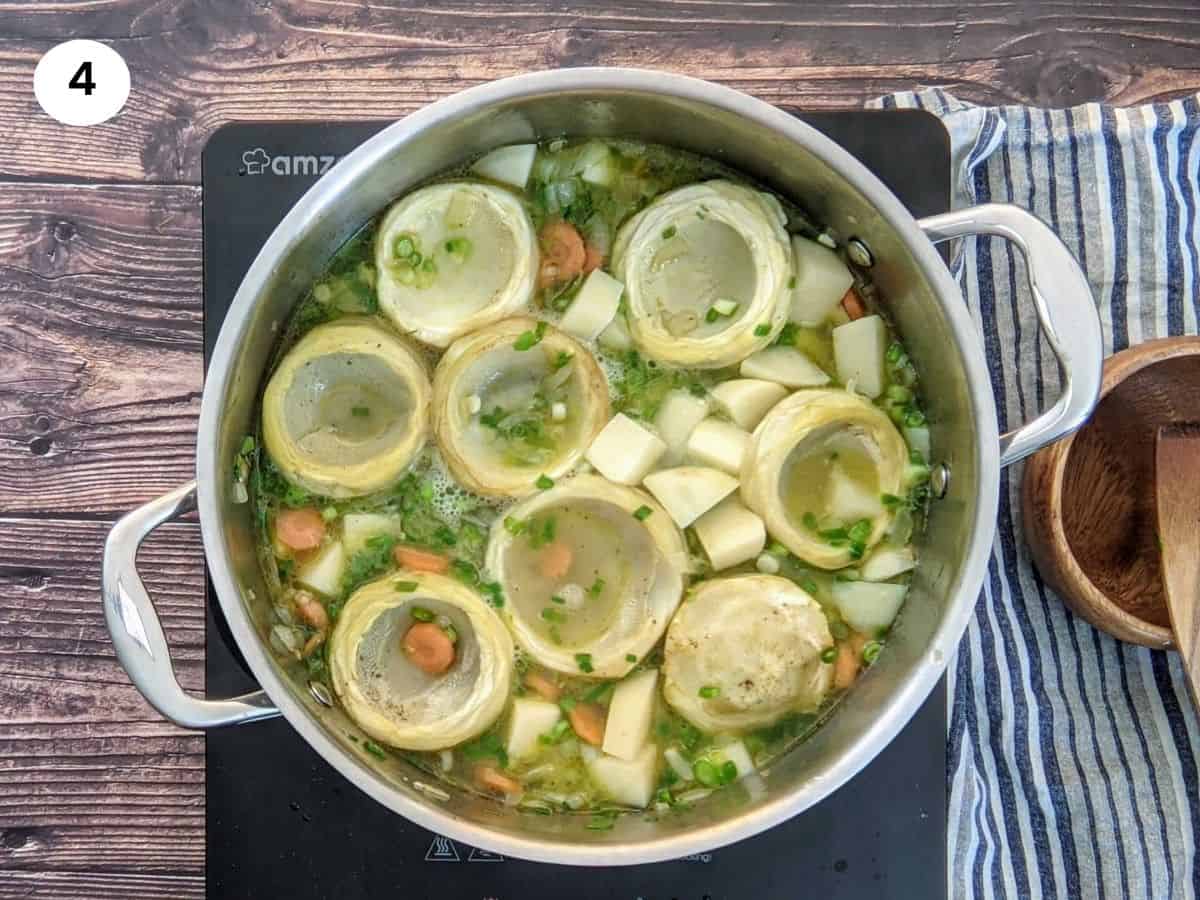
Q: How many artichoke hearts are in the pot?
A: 8